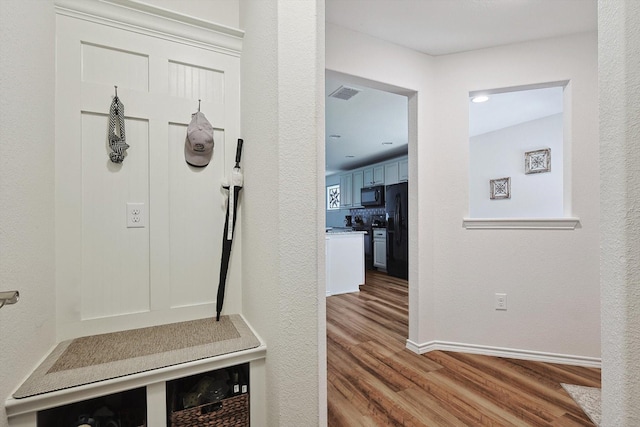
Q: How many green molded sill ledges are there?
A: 0